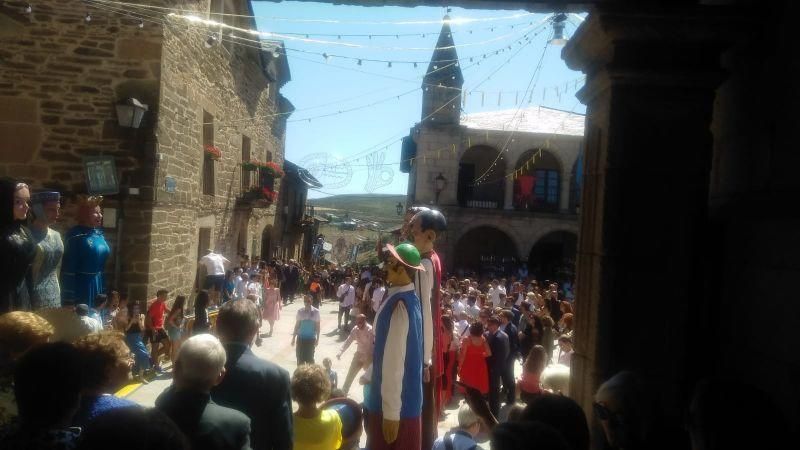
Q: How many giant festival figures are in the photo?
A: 6